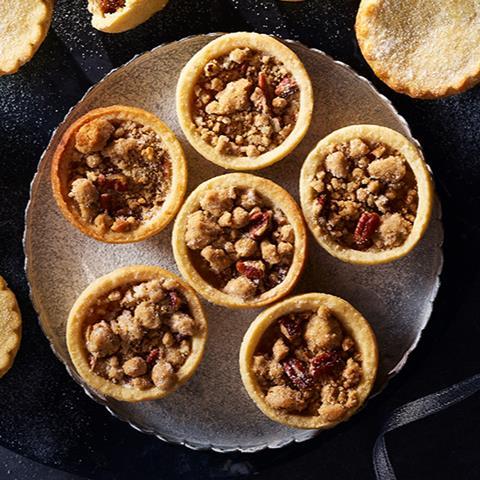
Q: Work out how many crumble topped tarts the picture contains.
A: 6